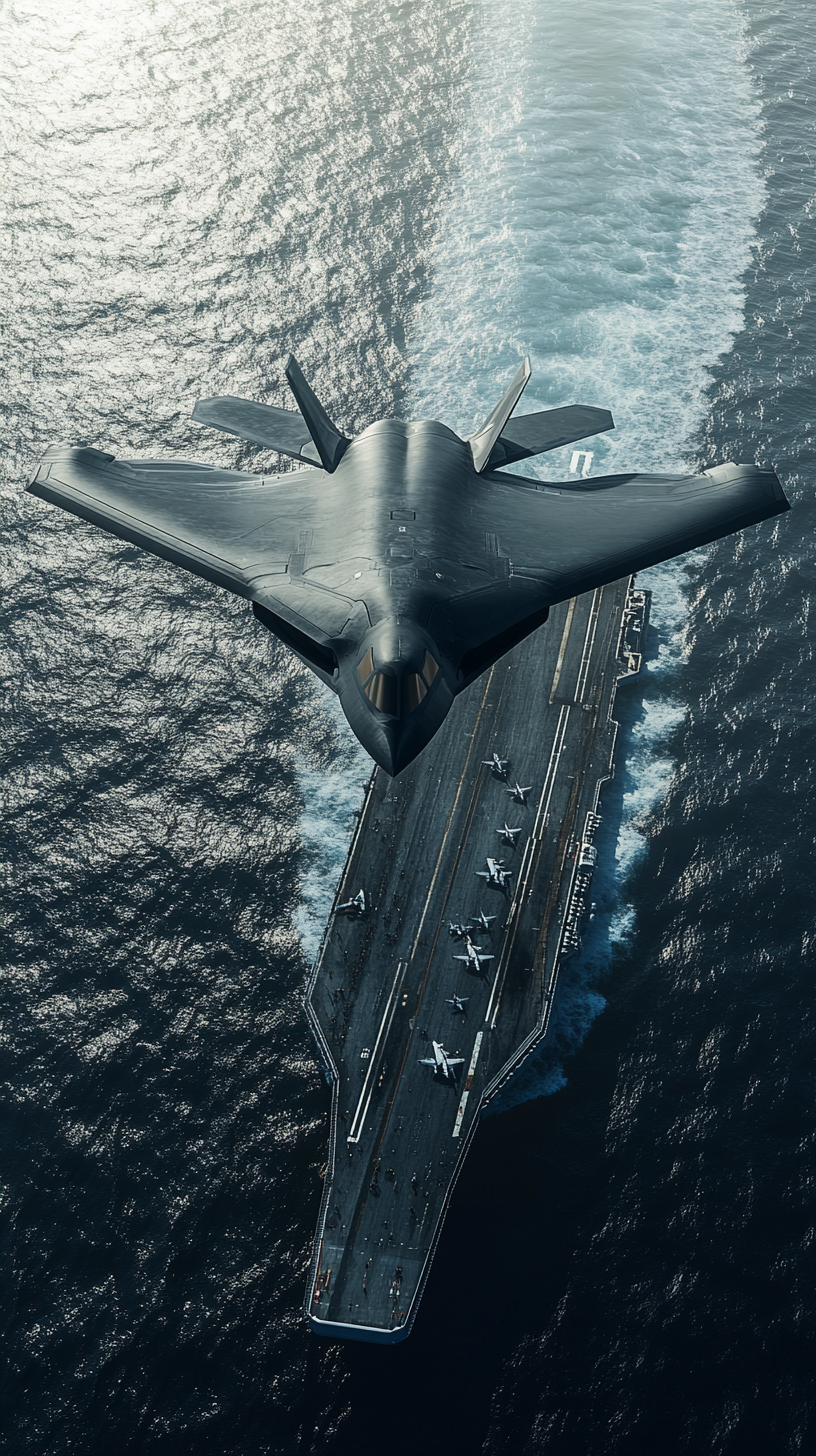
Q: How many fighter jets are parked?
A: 10